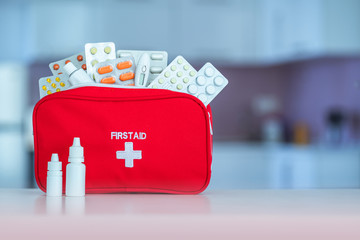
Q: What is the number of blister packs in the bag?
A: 7